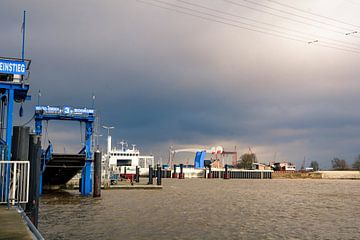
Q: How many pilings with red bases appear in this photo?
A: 4